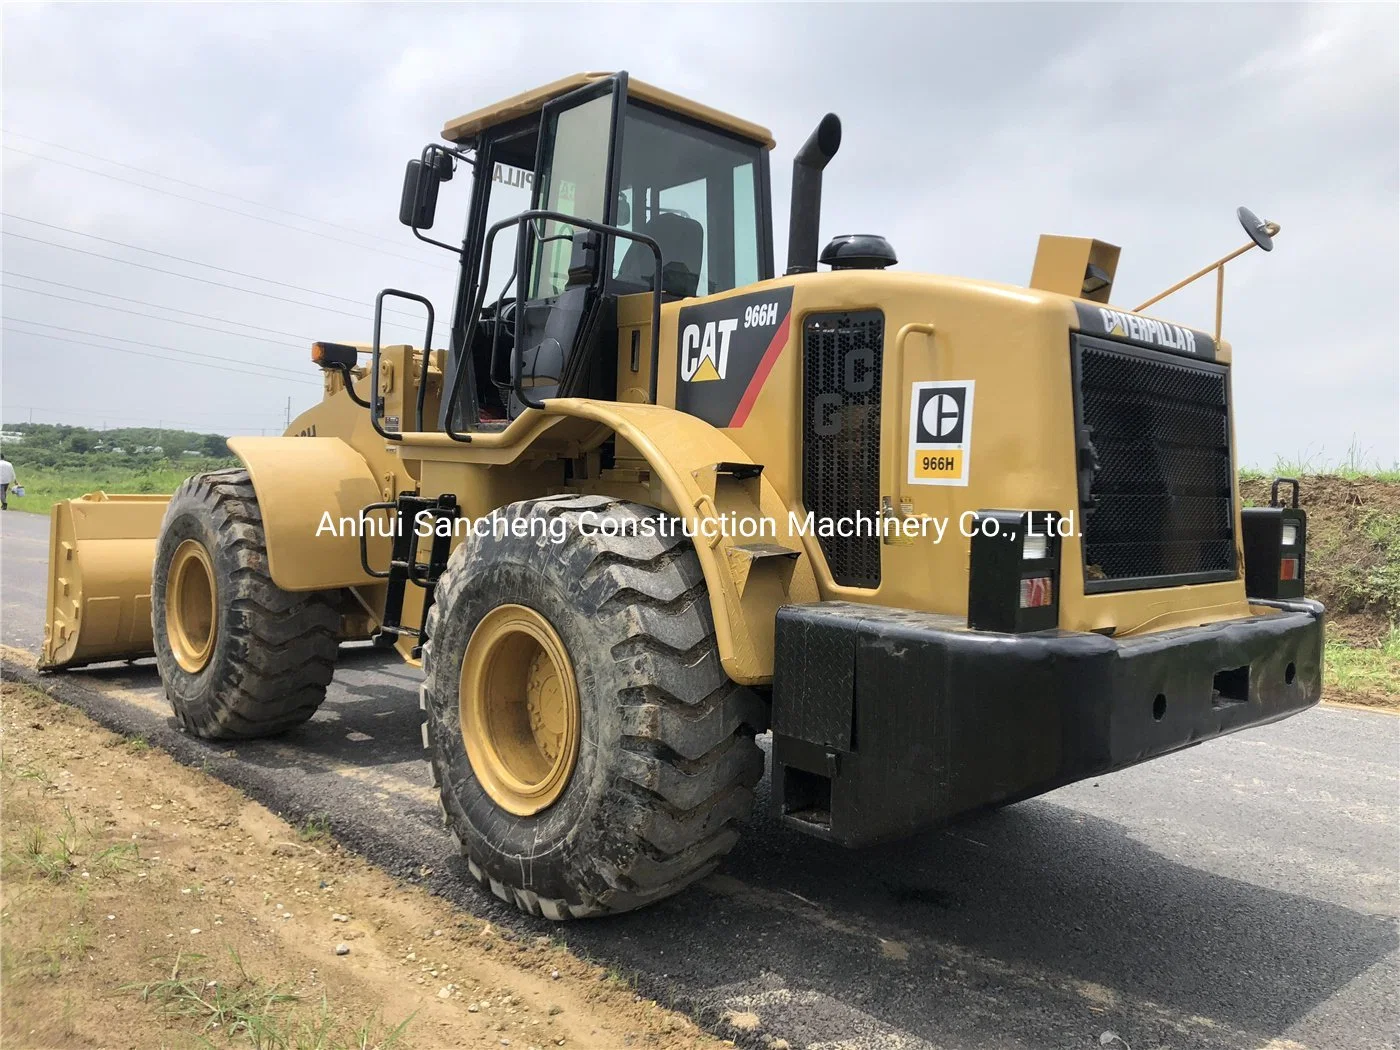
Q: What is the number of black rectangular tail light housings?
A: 2